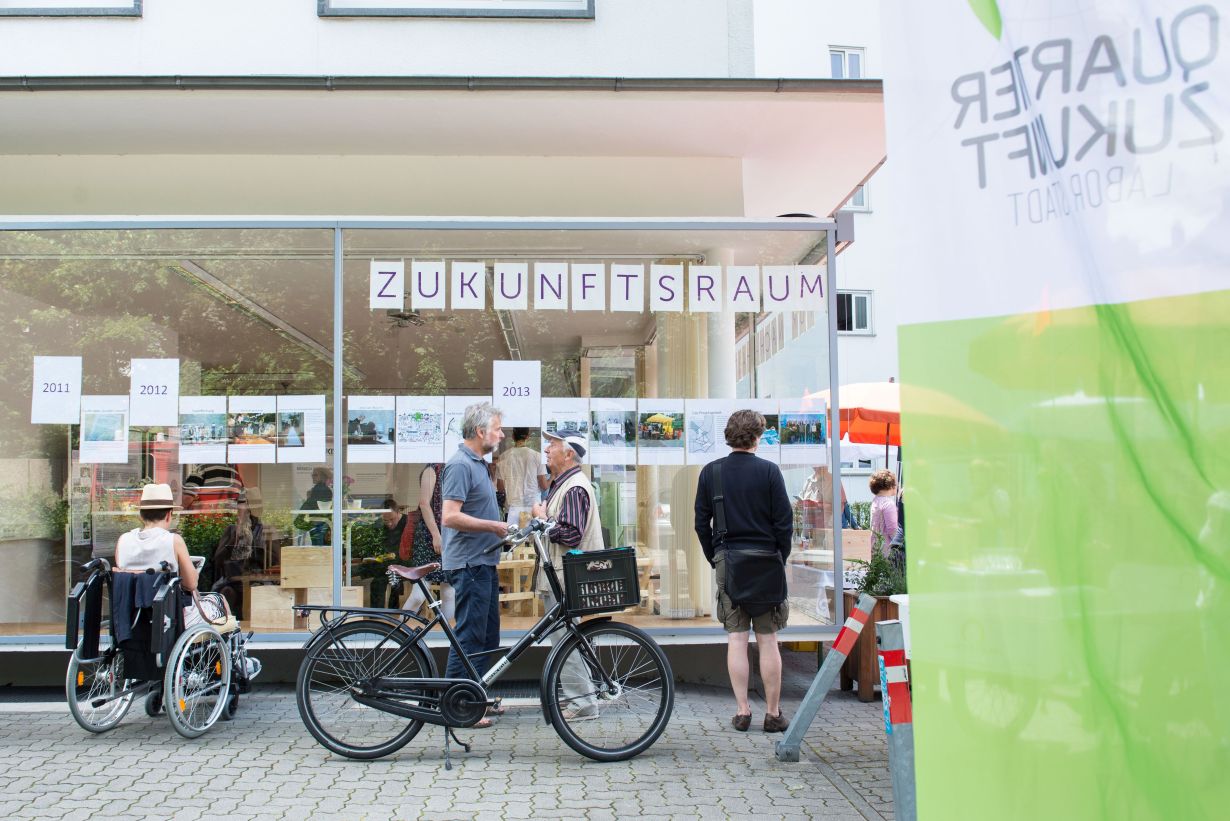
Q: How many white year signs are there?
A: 3